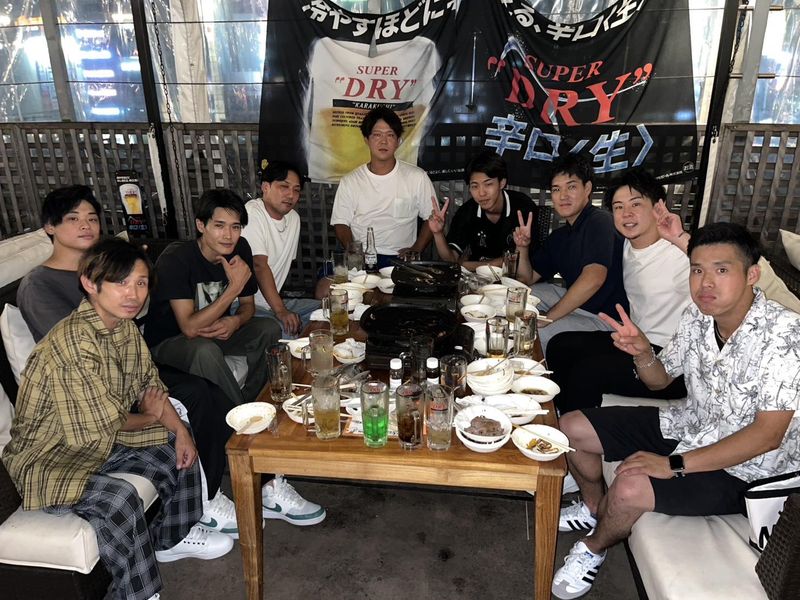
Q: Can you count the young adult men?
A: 9